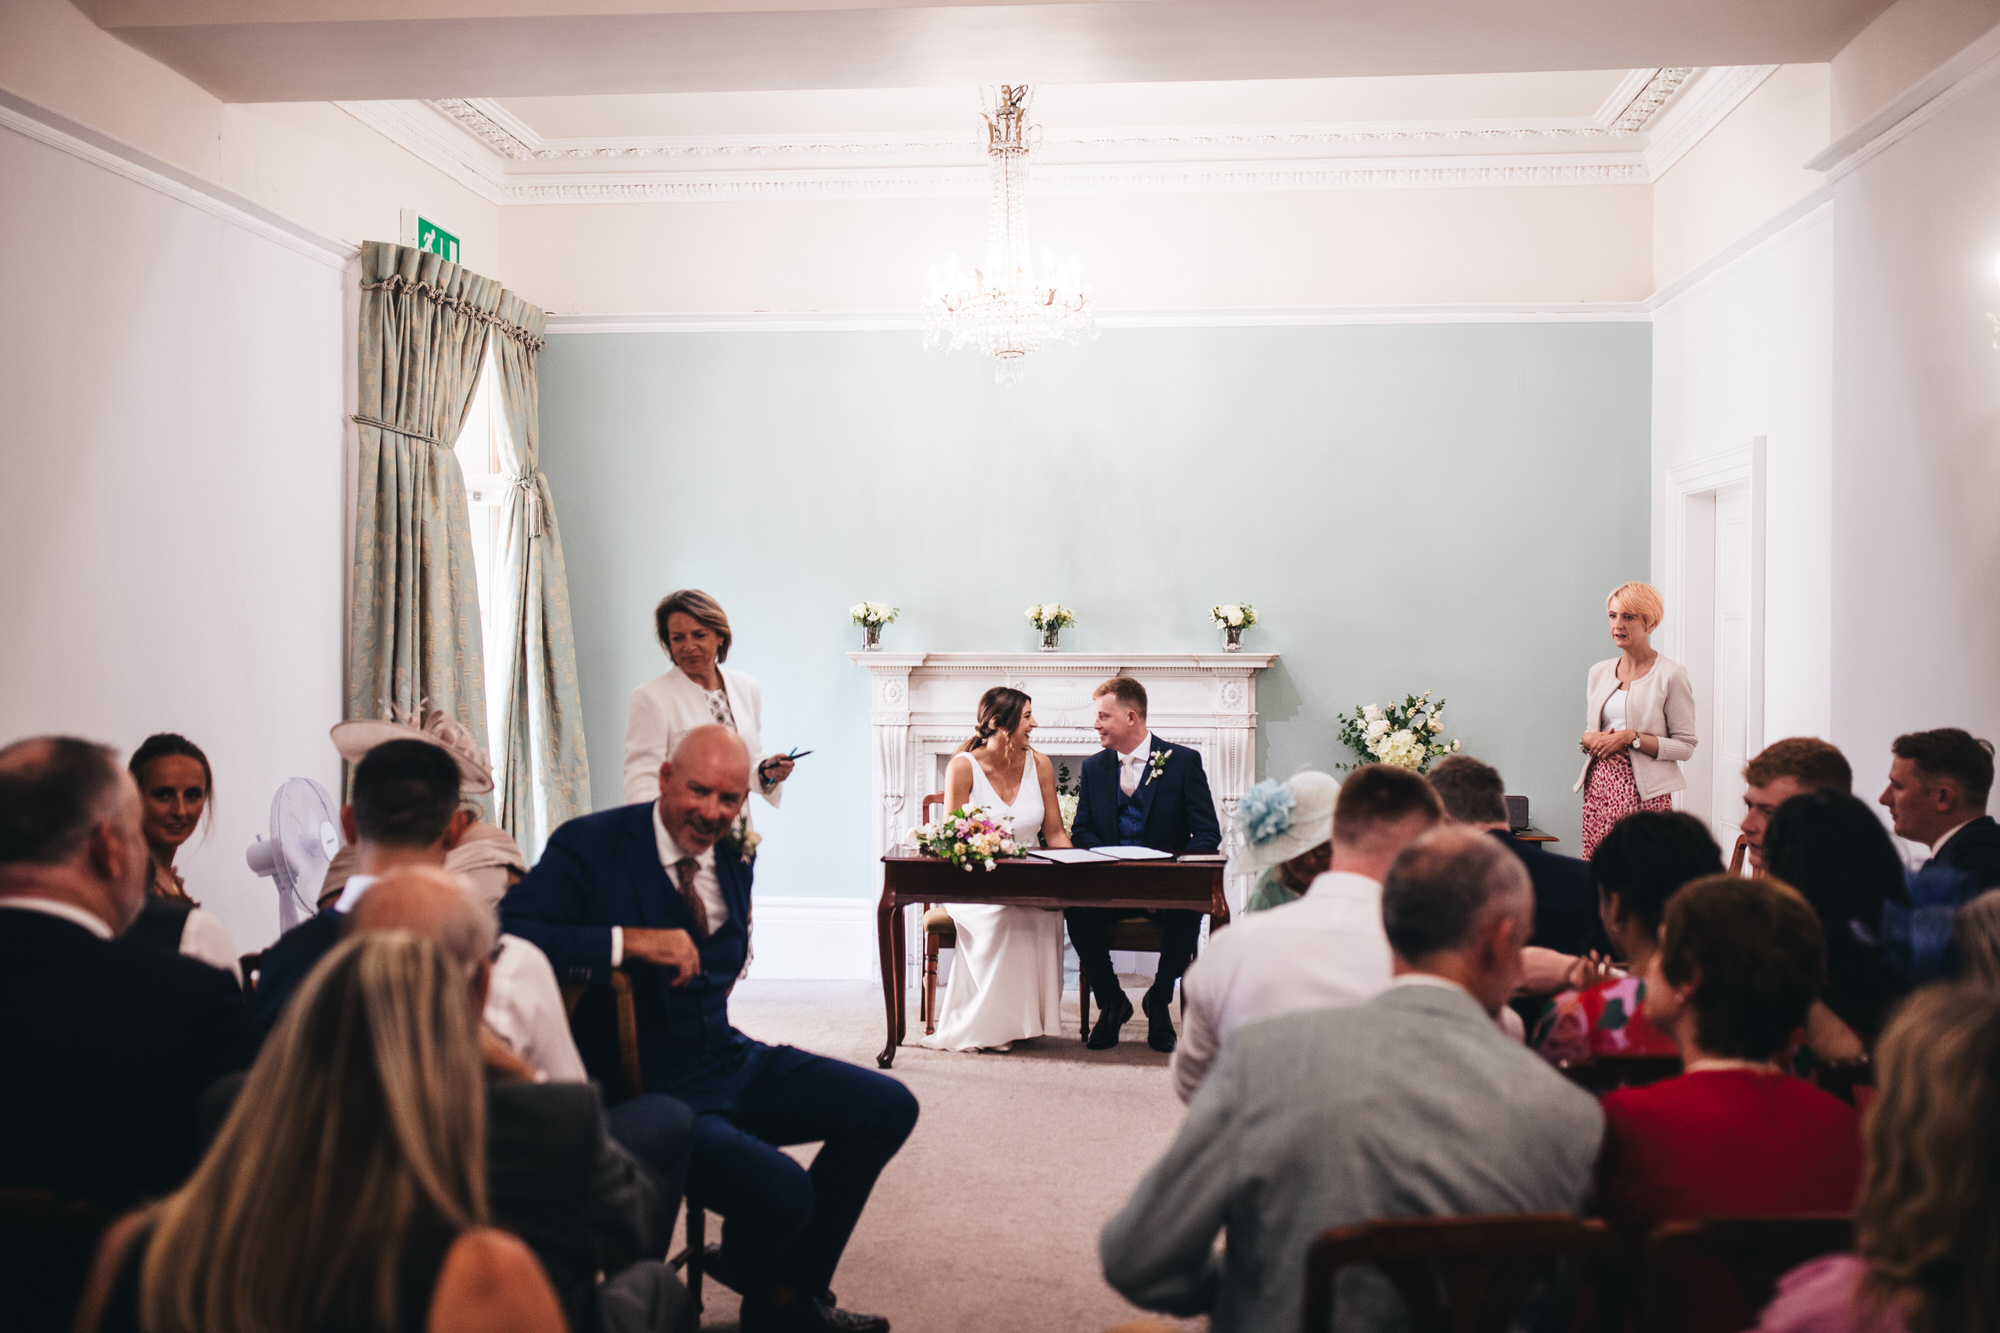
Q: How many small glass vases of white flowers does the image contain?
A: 3